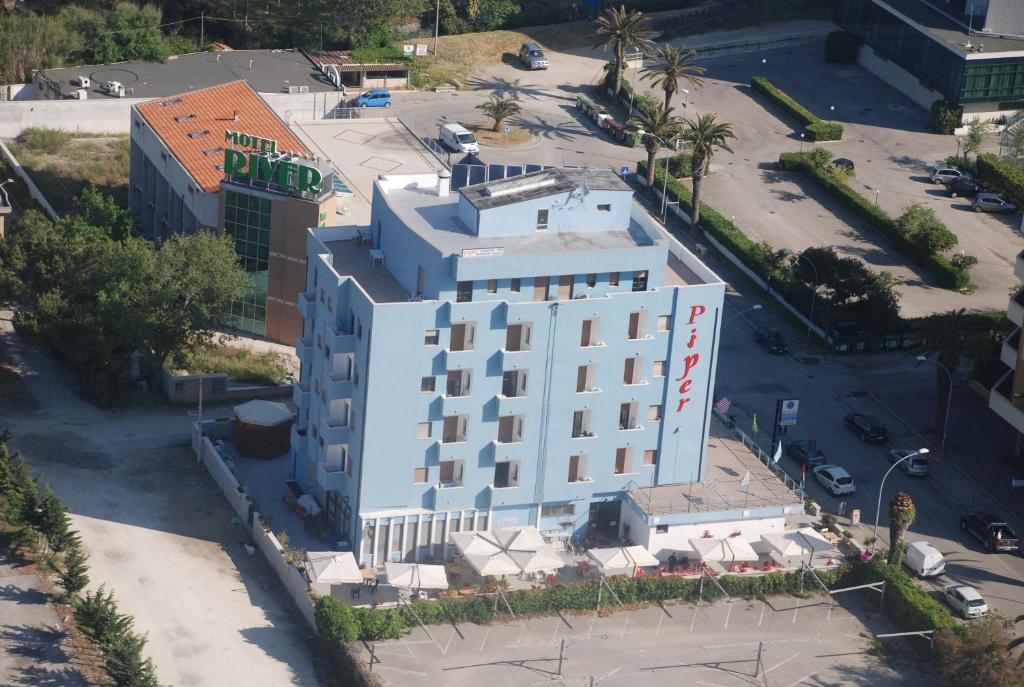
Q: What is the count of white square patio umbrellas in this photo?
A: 9